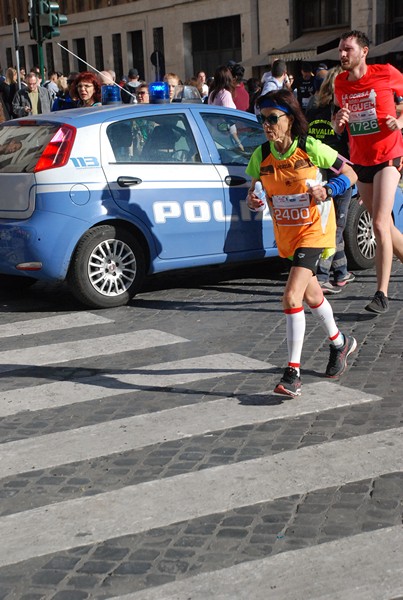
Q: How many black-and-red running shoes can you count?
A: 2